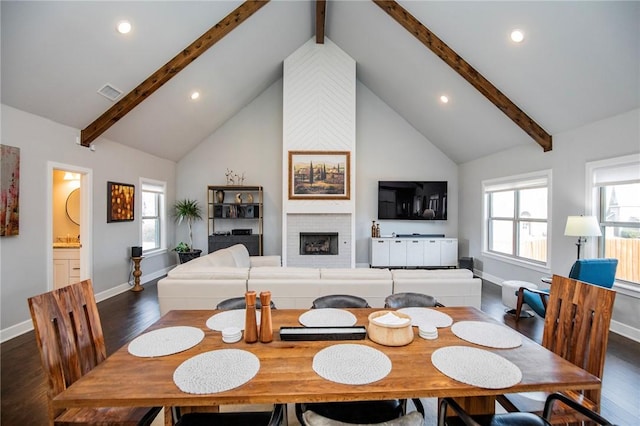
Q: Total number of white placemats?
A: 8